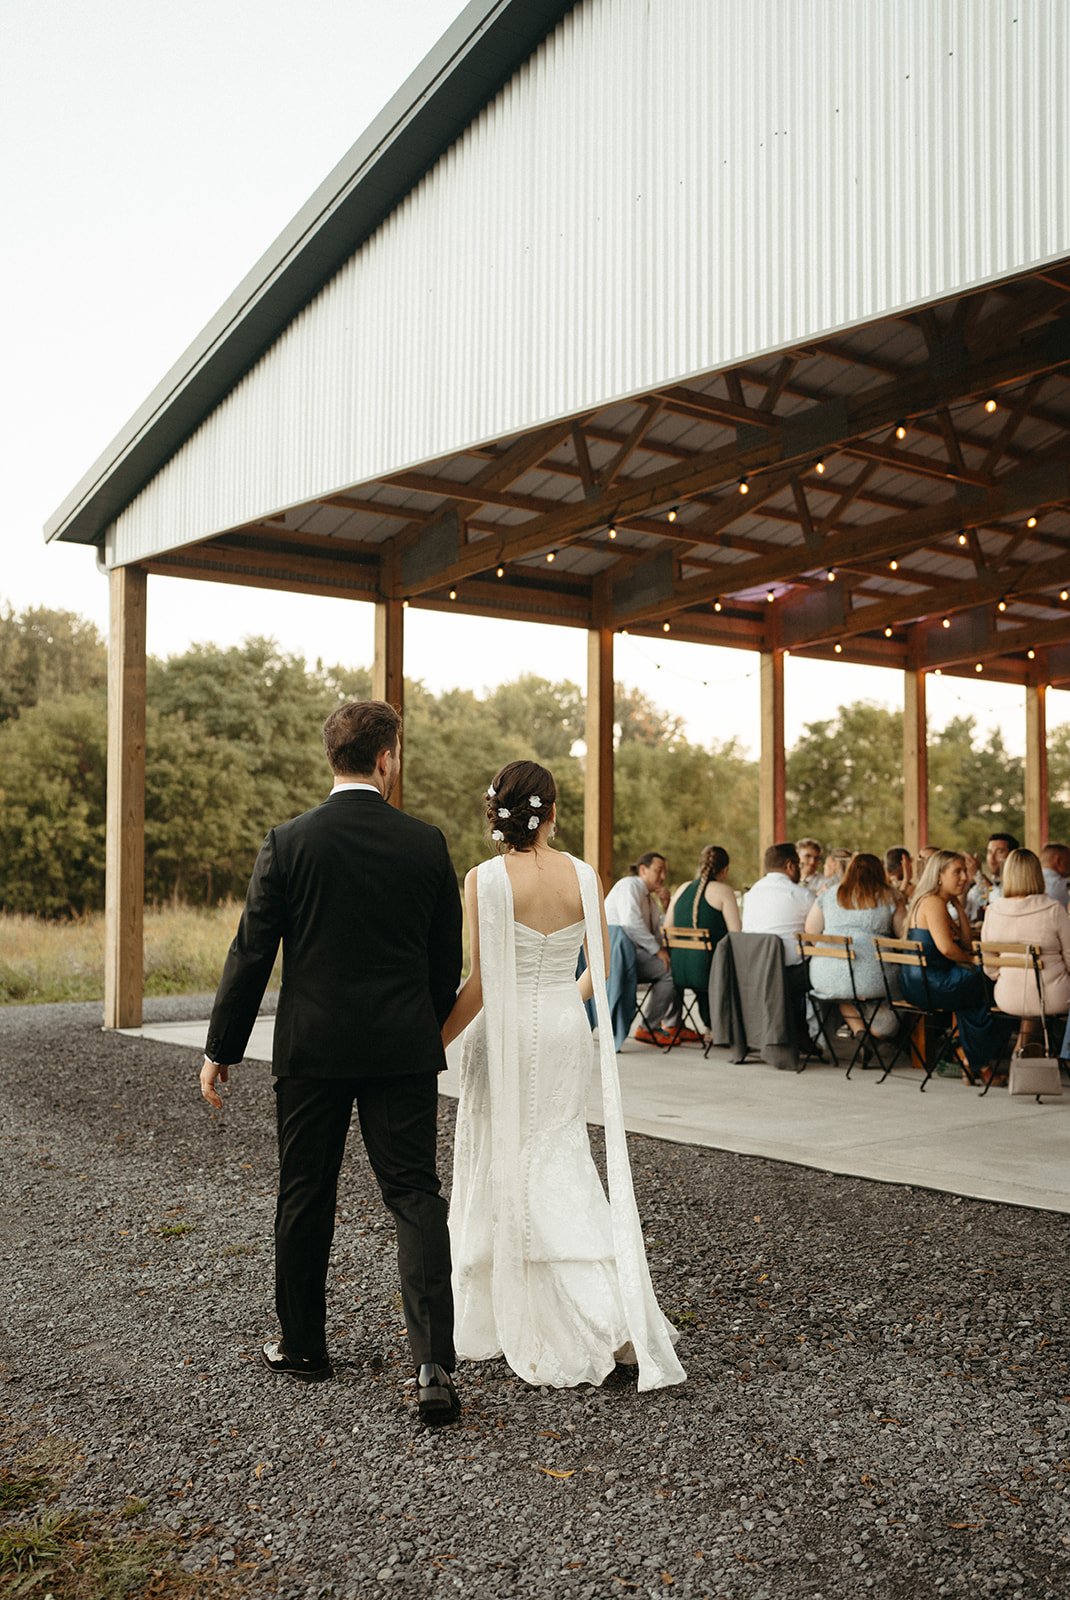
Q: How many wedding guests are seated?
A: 12